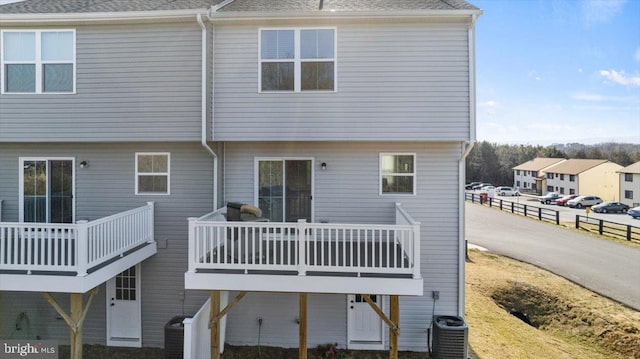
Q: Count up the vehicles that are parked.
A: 9